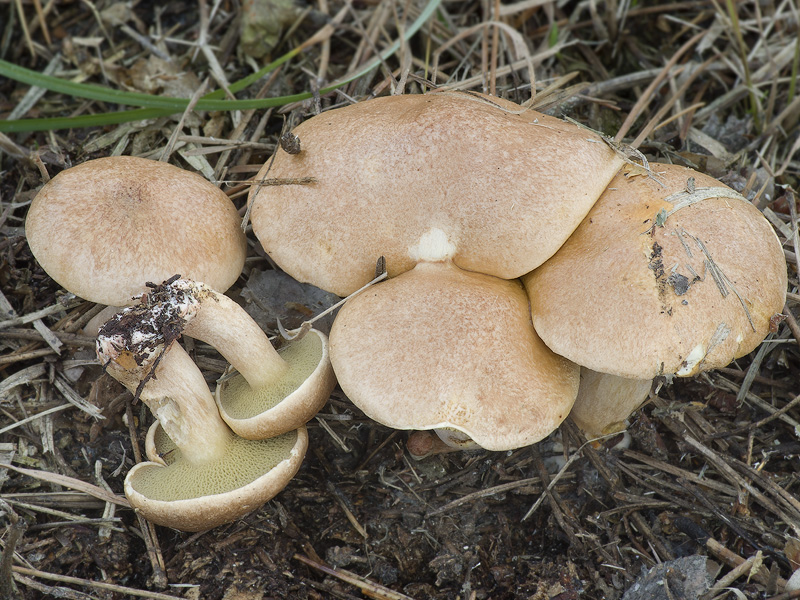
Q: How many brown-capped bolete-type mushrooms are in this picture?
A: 6